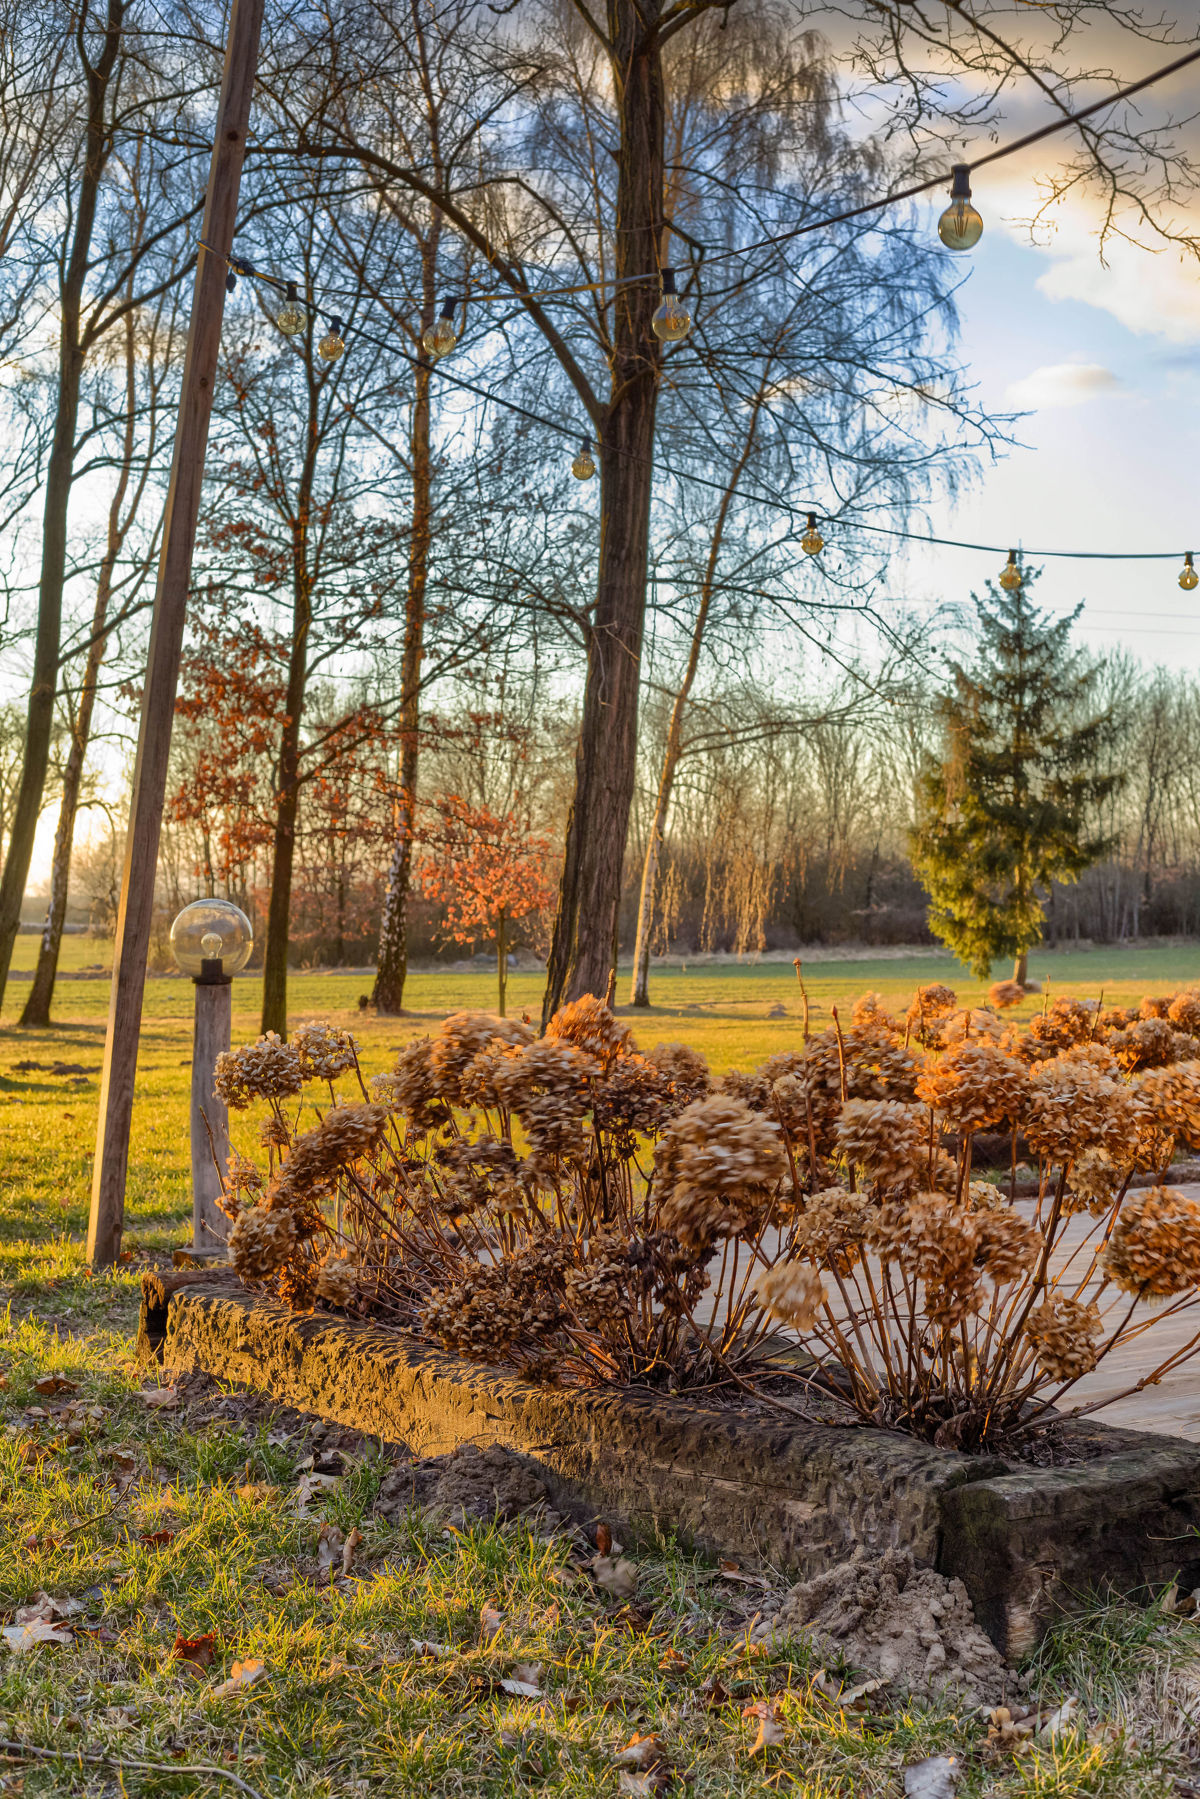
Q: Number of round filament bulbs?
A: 9